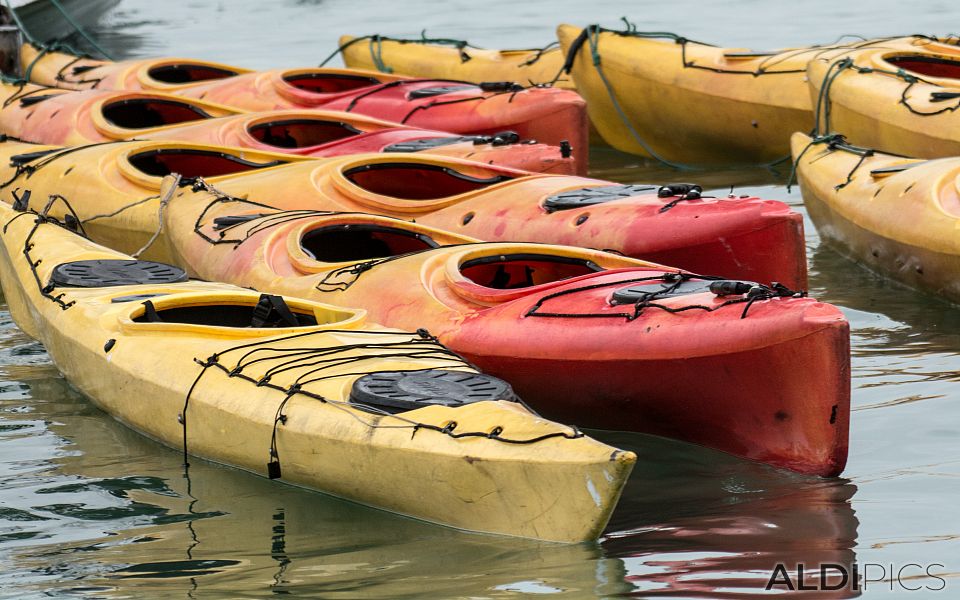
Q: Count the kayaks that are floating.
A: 9